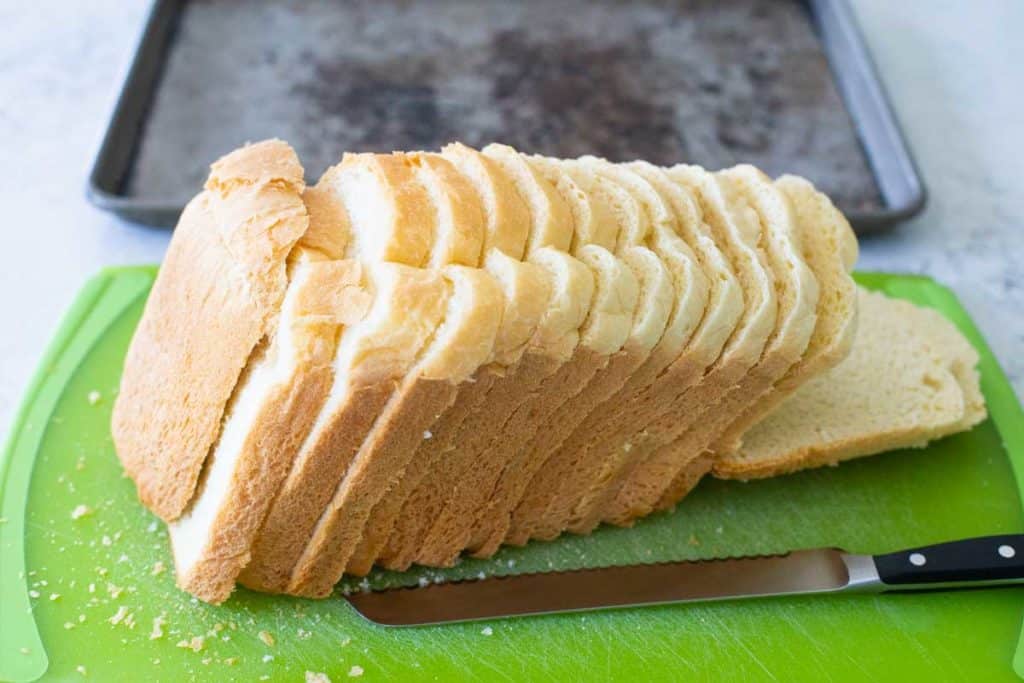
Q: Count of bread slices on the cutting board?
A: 14